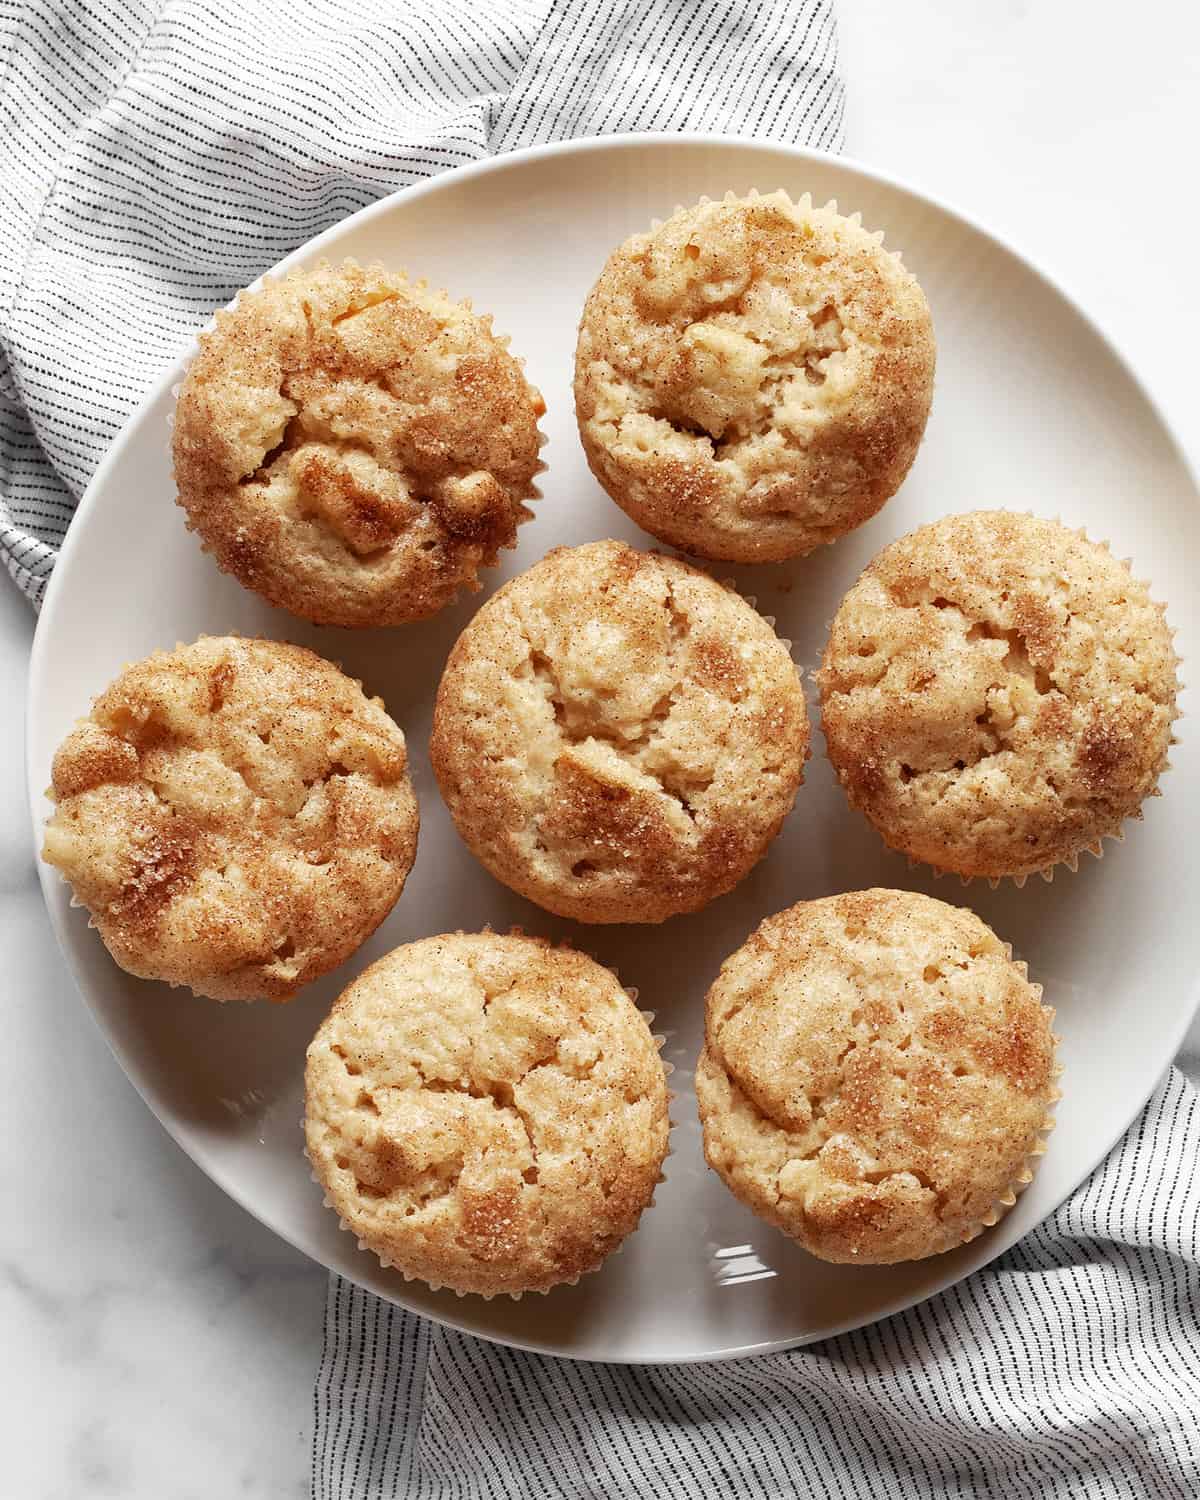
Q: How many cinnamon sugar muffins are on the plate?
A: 7